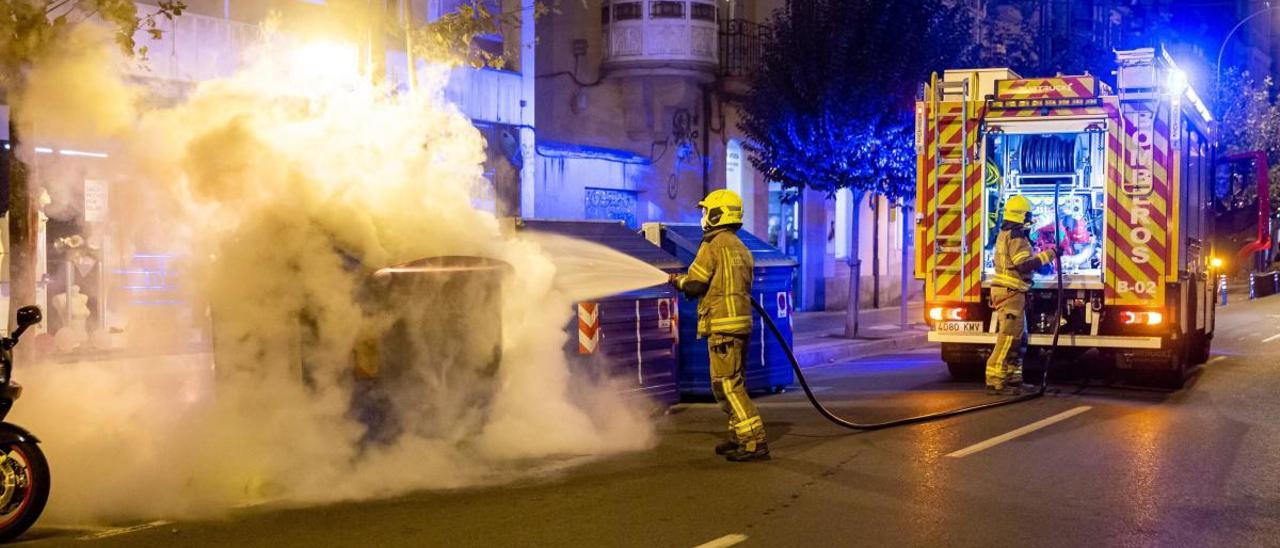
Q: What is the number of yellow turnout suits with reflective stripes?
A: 2